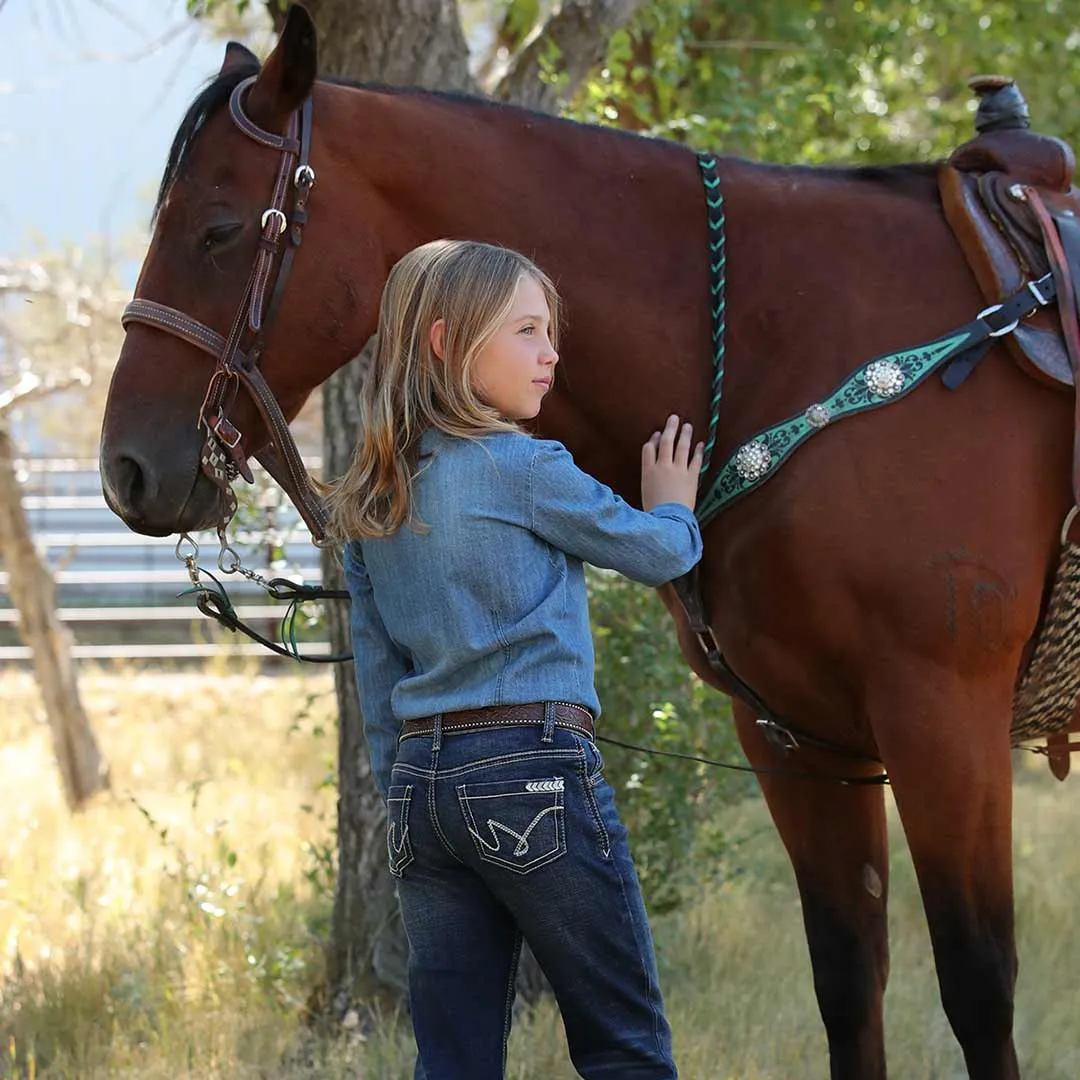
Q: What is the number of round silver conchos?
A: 3